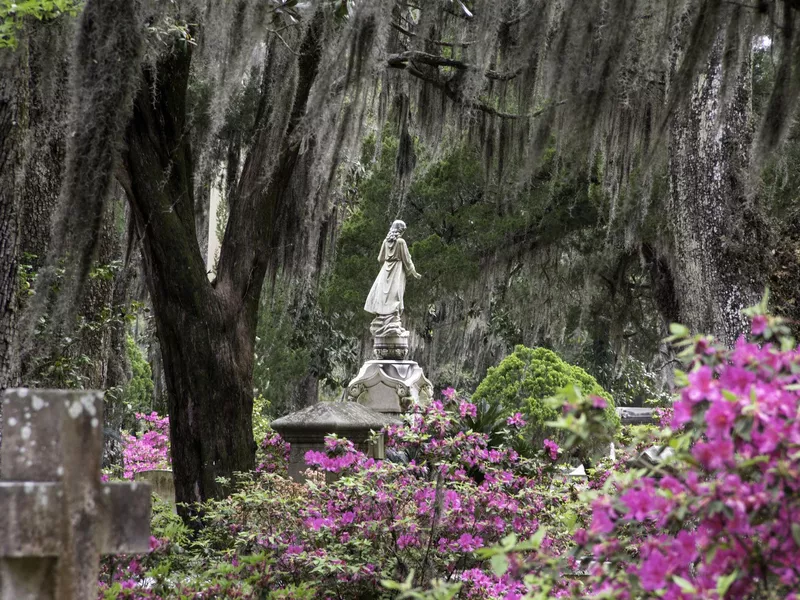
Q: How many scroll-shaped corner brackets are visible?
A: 3